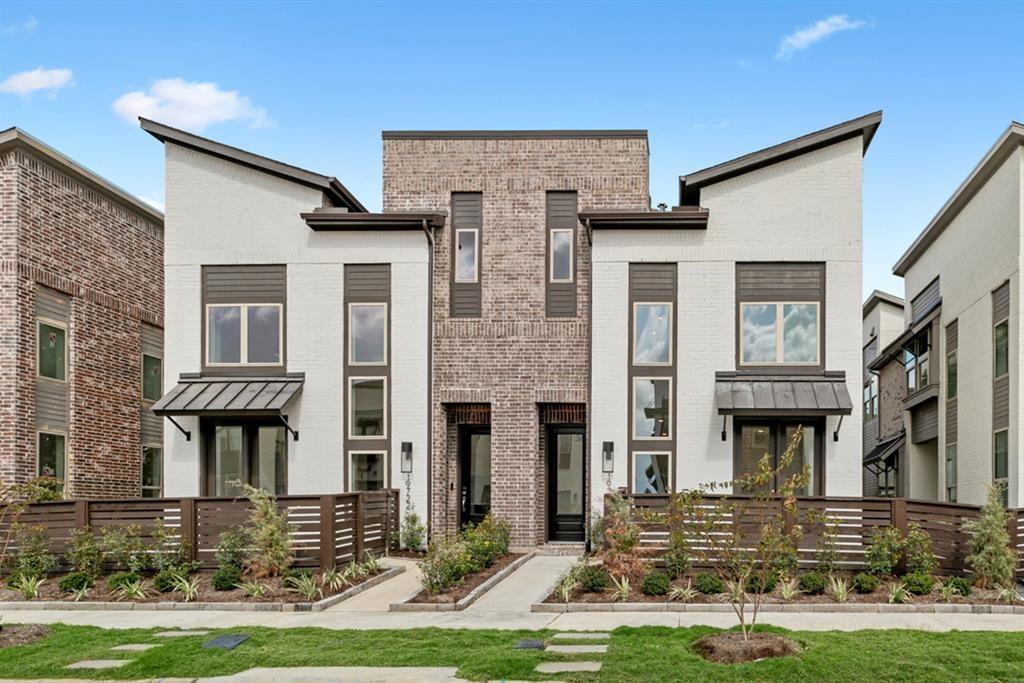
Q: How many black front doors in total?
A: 2